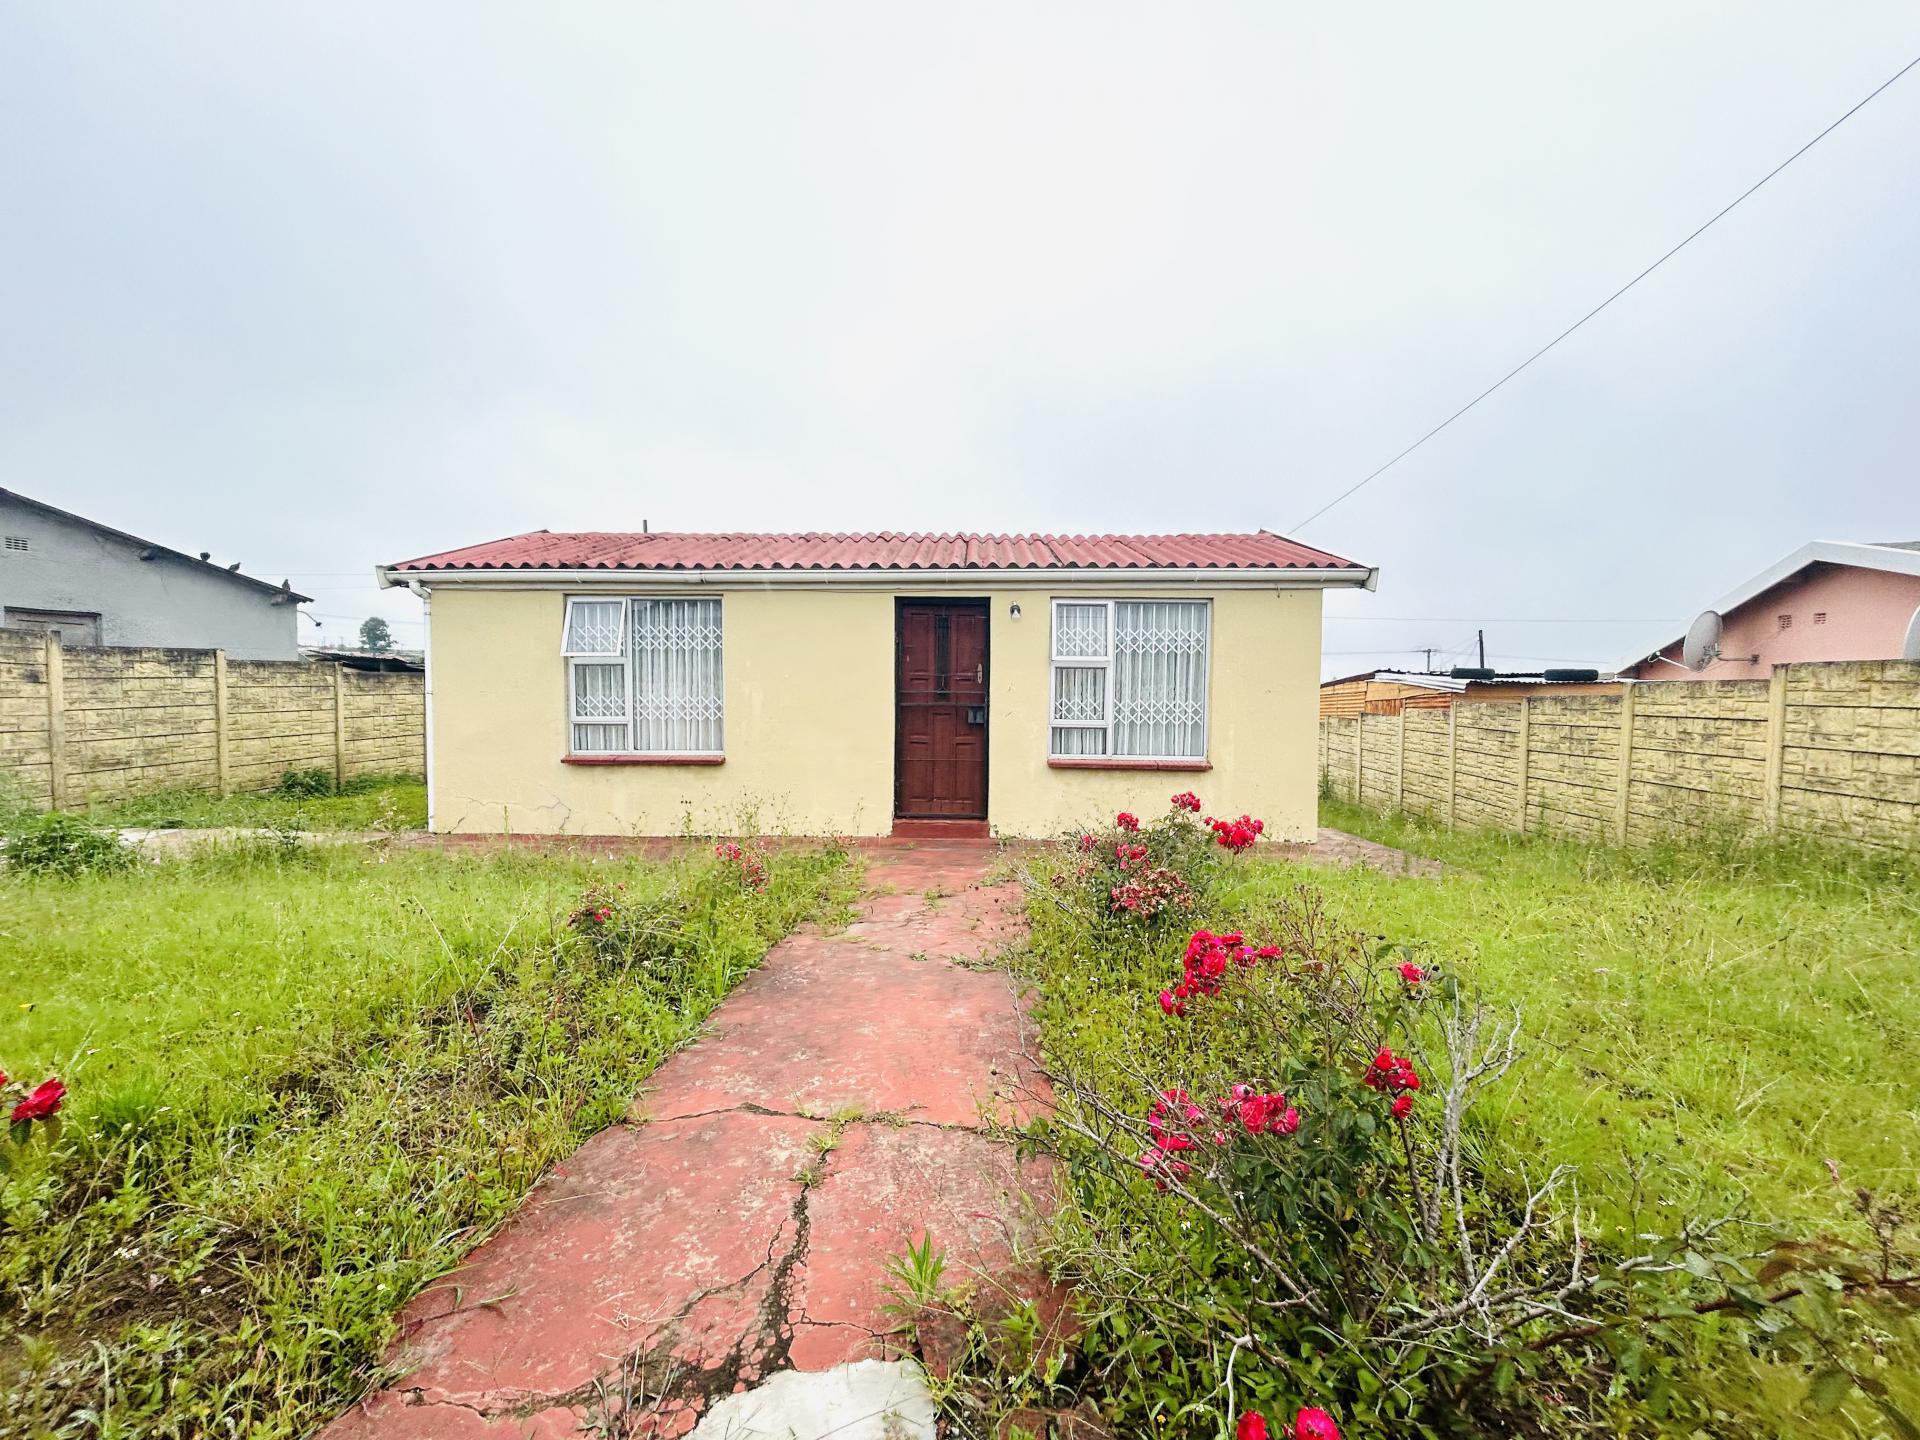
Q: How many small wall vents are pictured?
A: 3